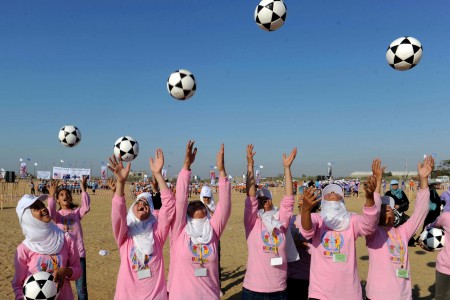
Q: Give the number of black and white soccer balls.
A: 7